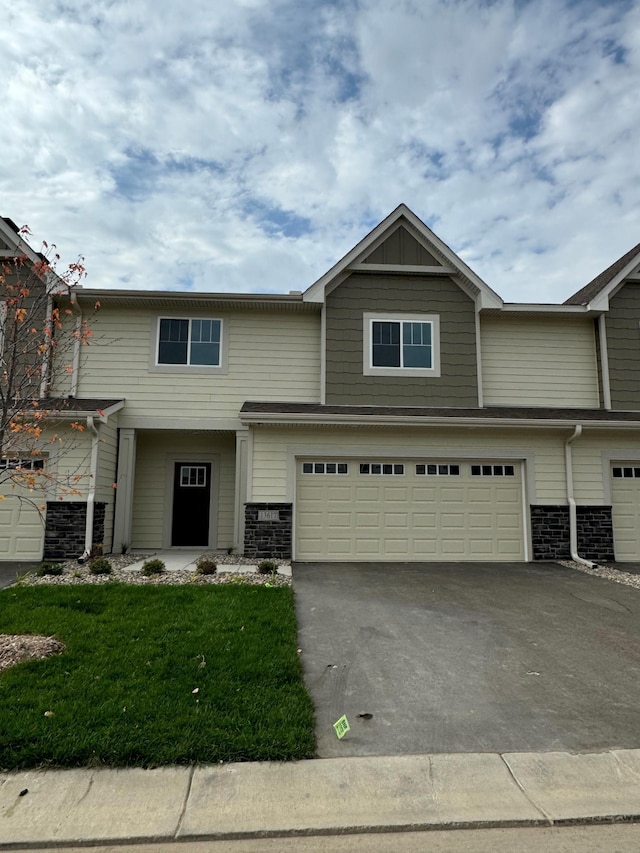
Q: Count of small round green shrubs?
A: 5